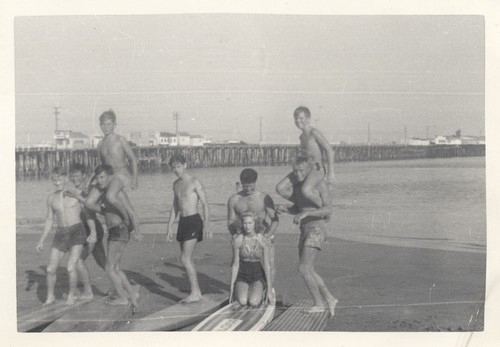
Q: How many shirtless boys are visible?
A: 8